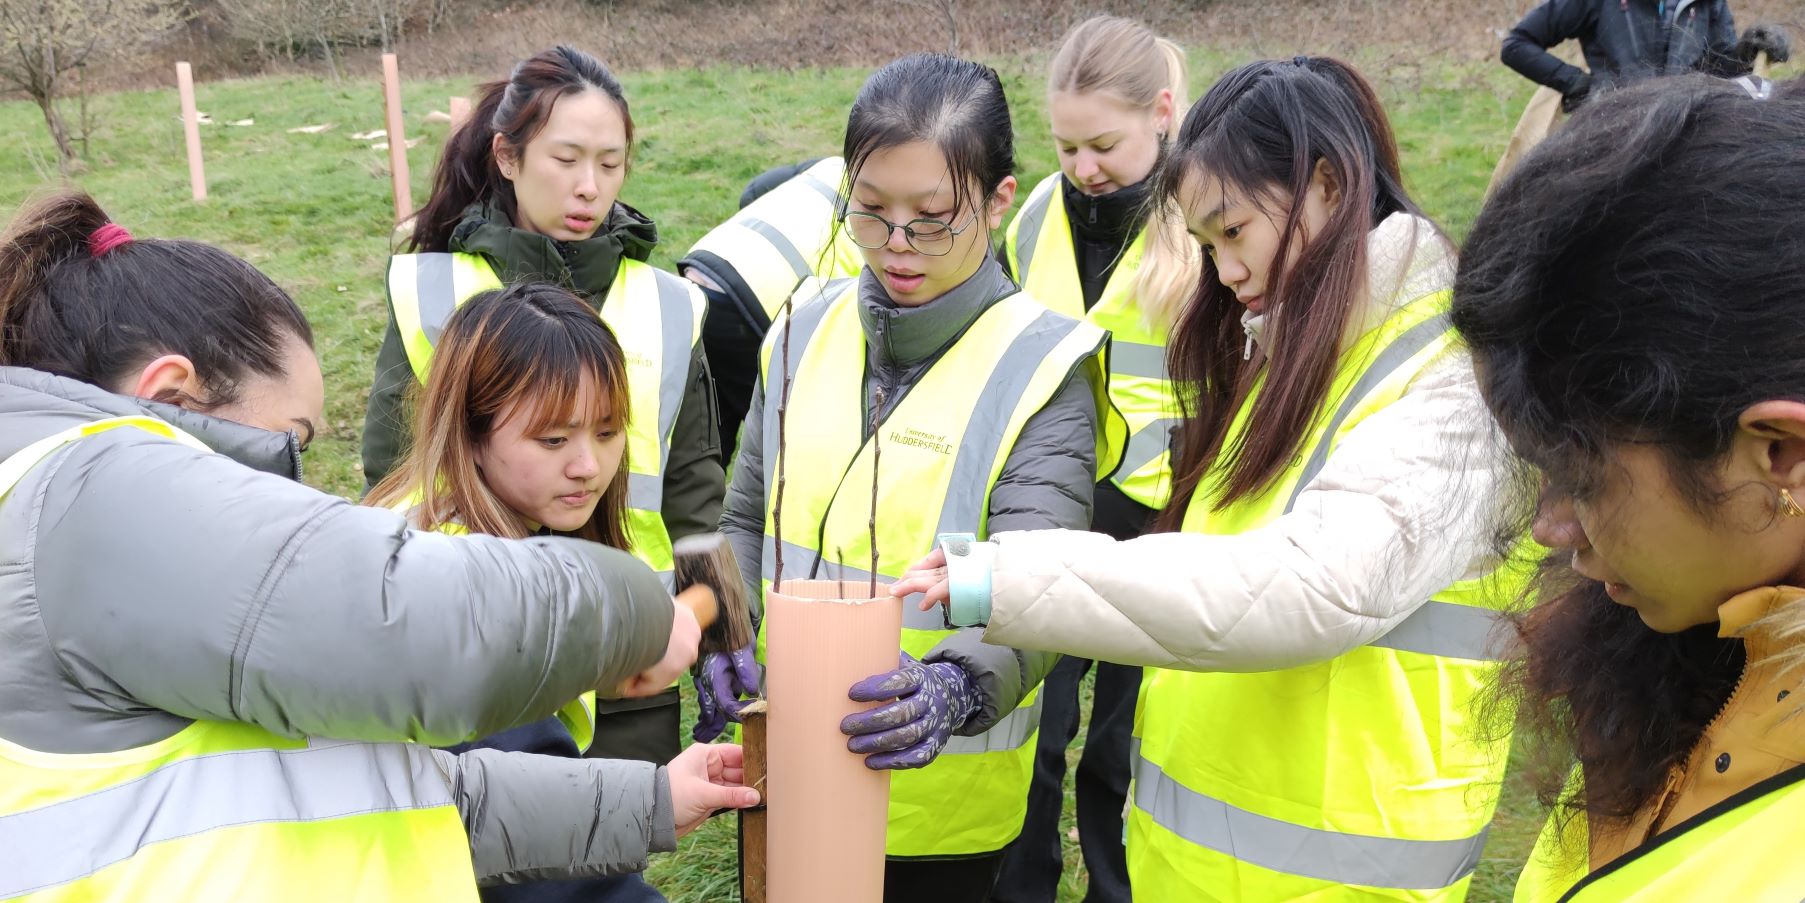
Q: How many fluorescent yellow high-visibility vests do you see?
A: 8